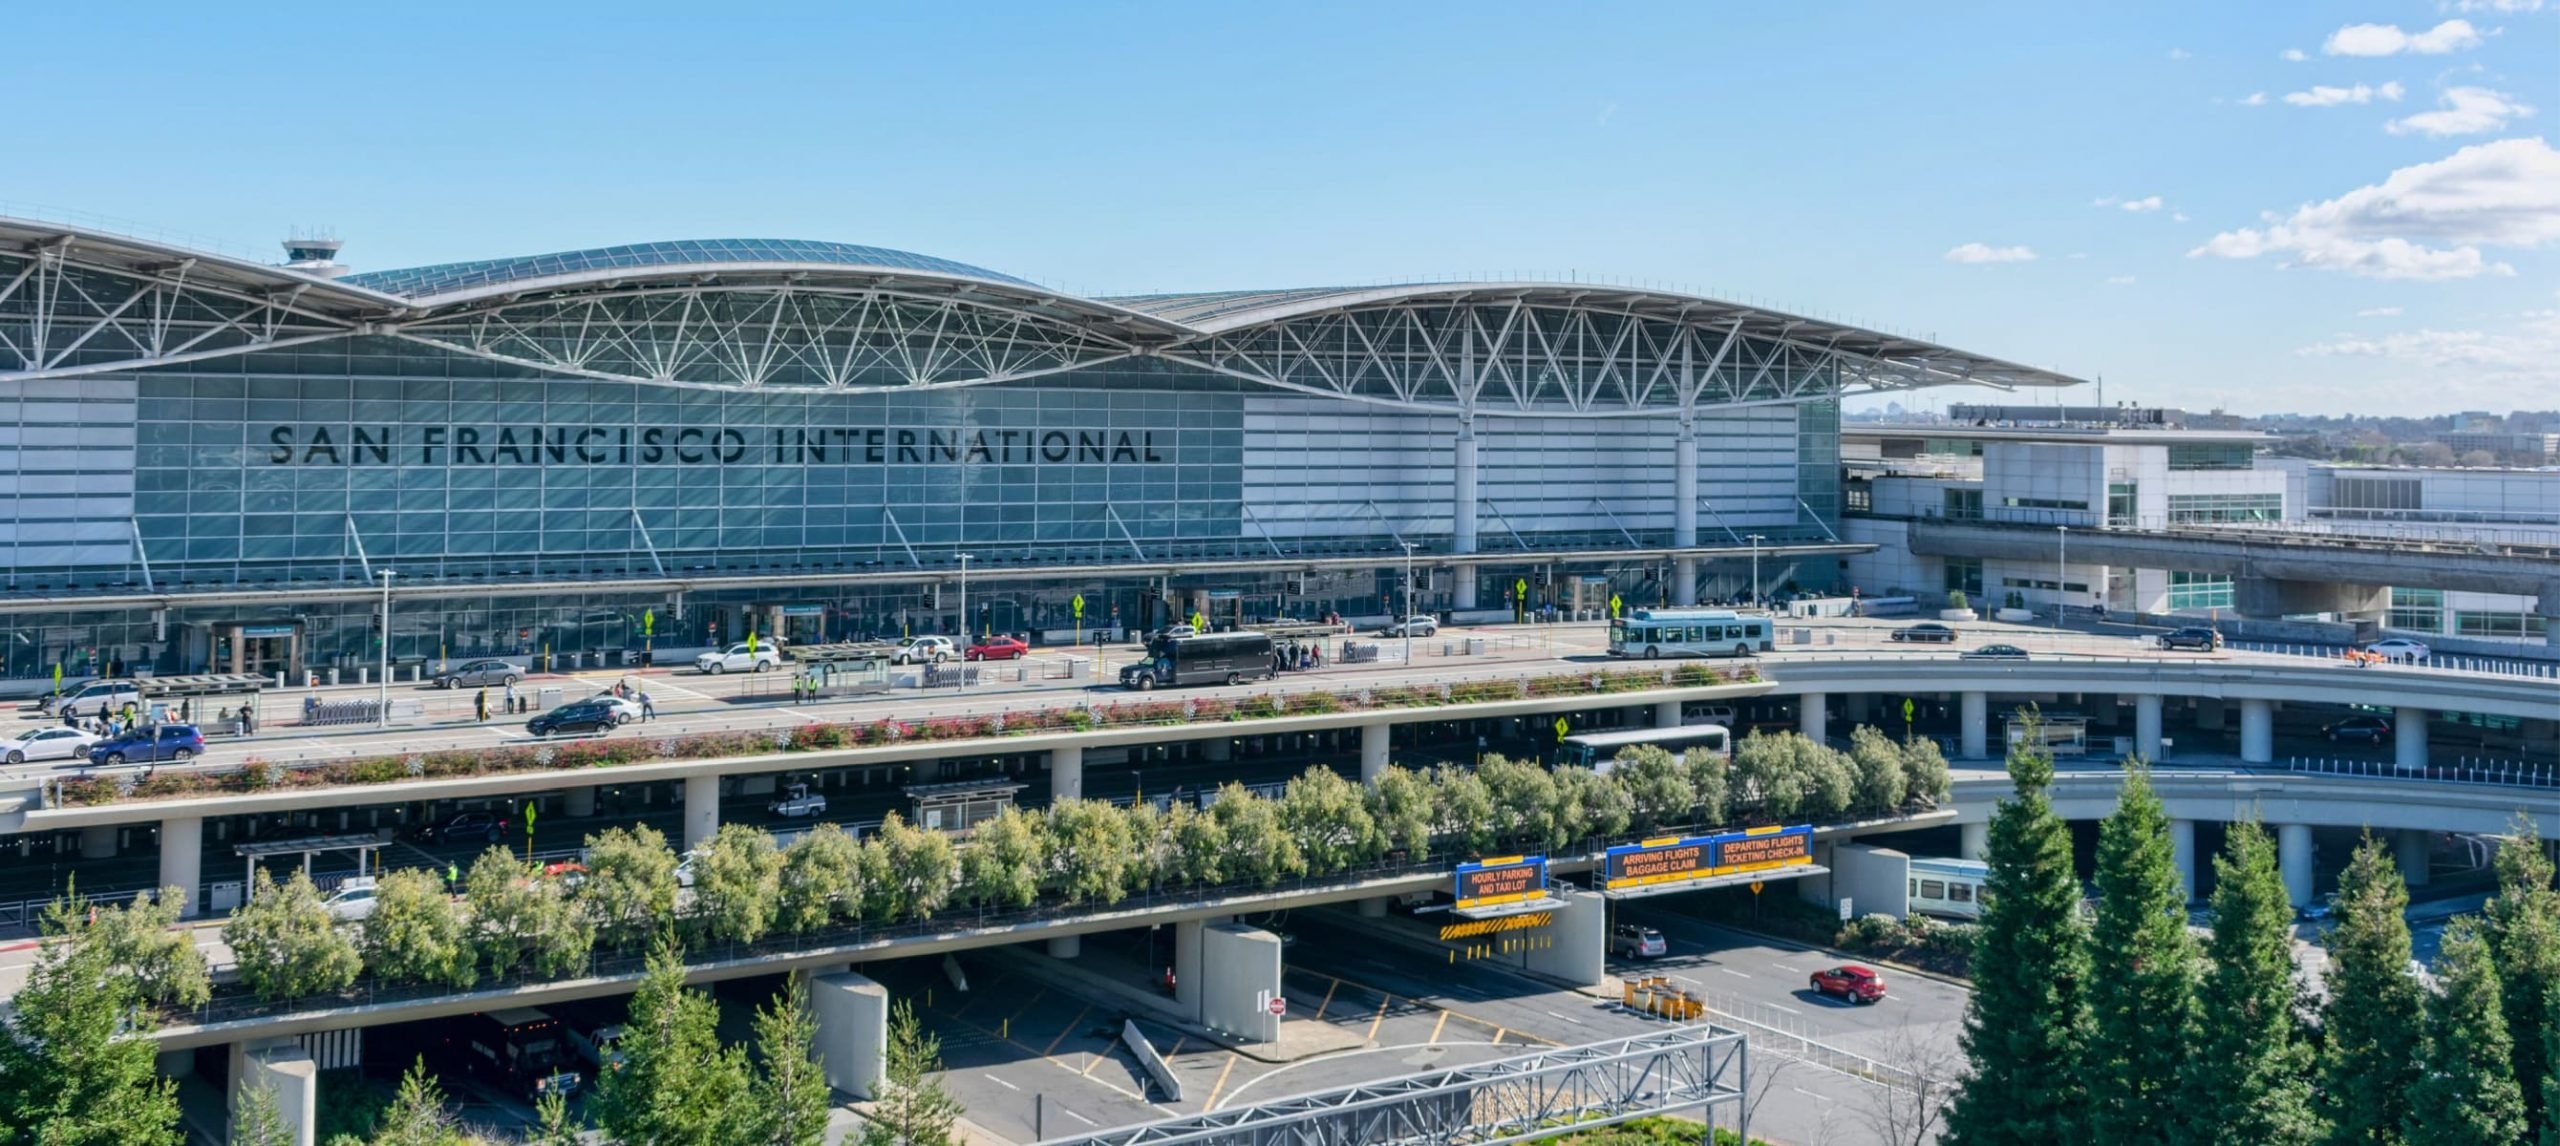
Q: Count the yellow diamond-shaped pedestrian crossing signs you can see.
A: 10